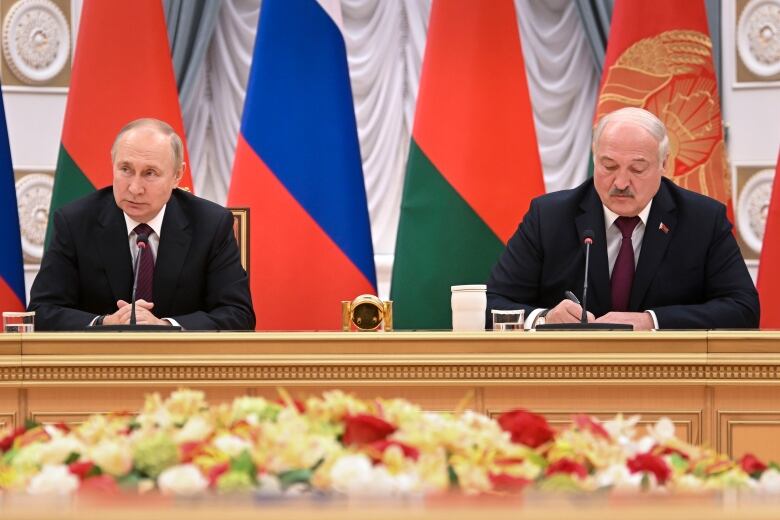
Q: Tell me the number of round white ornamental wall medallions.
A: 4